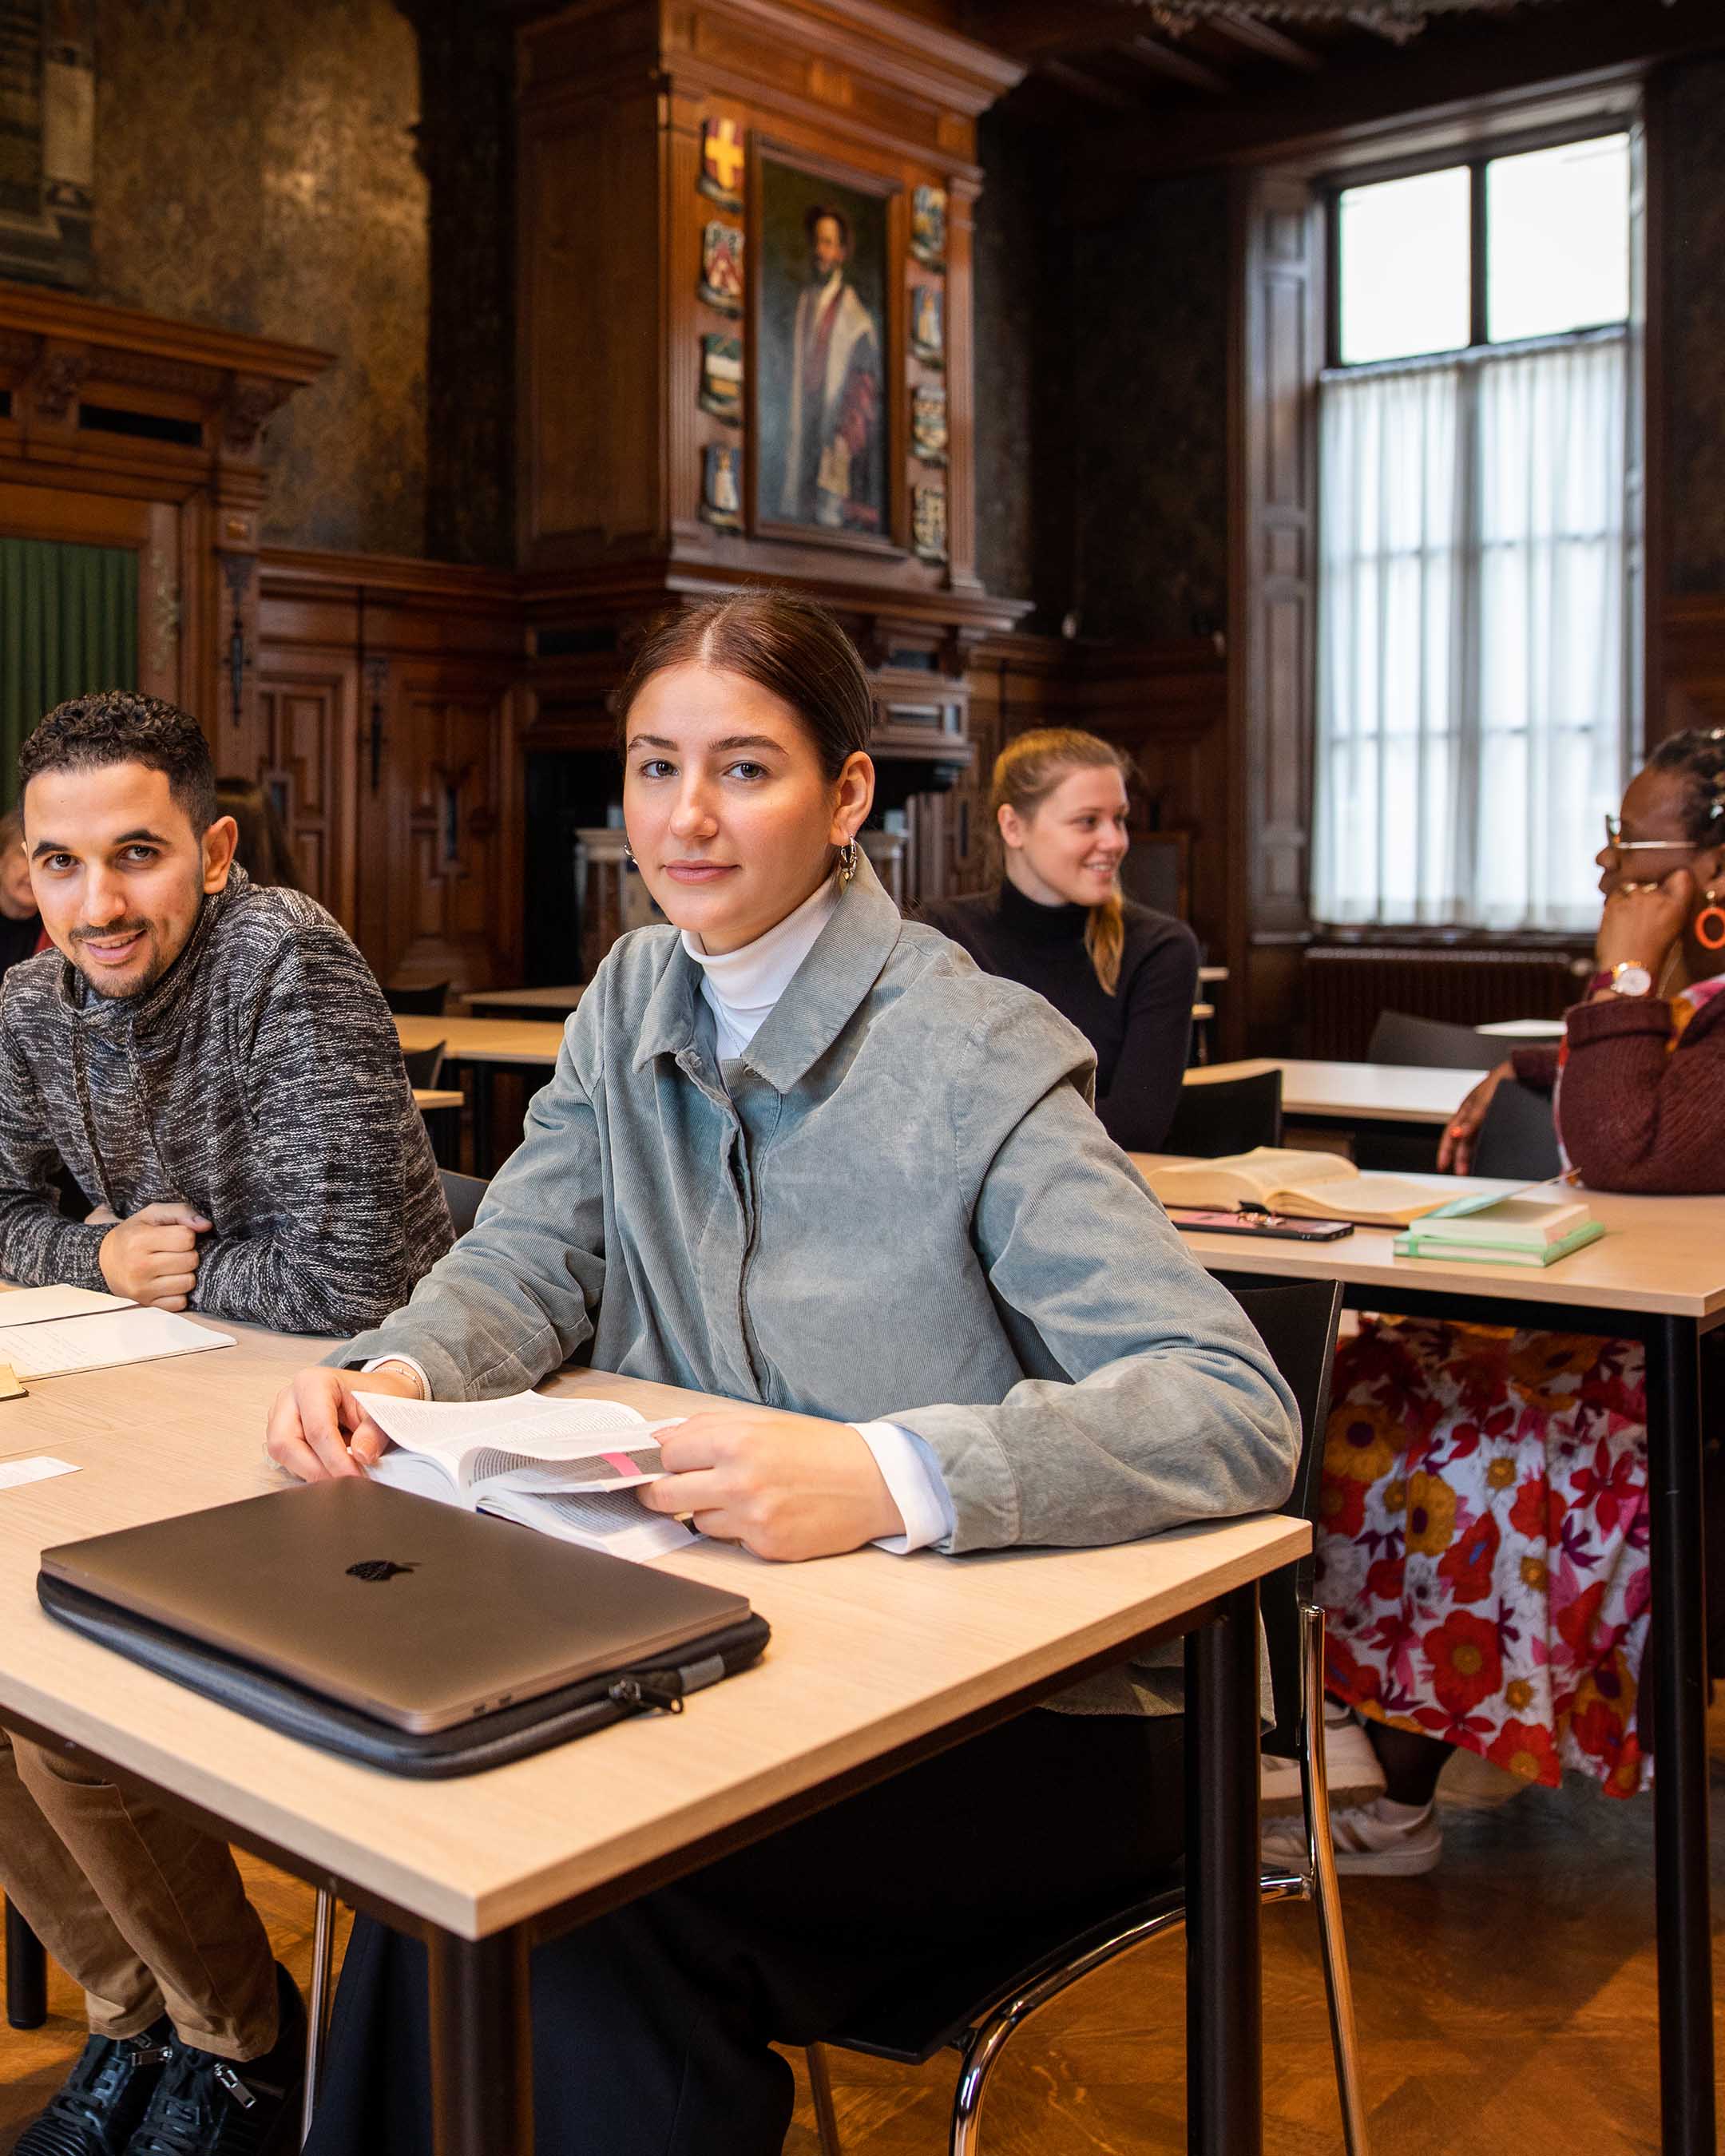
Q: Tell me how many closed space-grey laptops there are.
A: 1